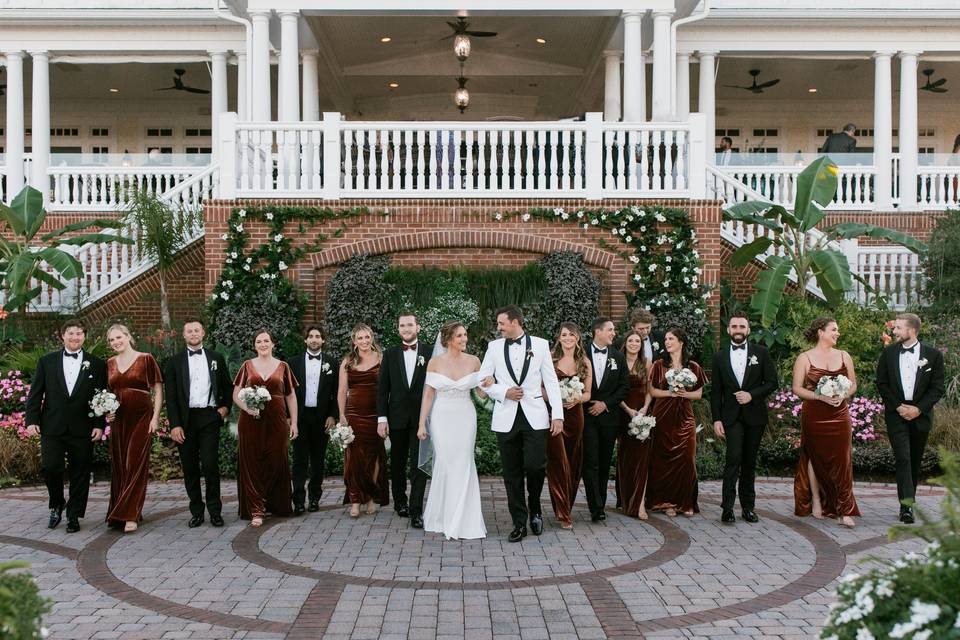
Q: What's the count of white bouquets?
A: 7